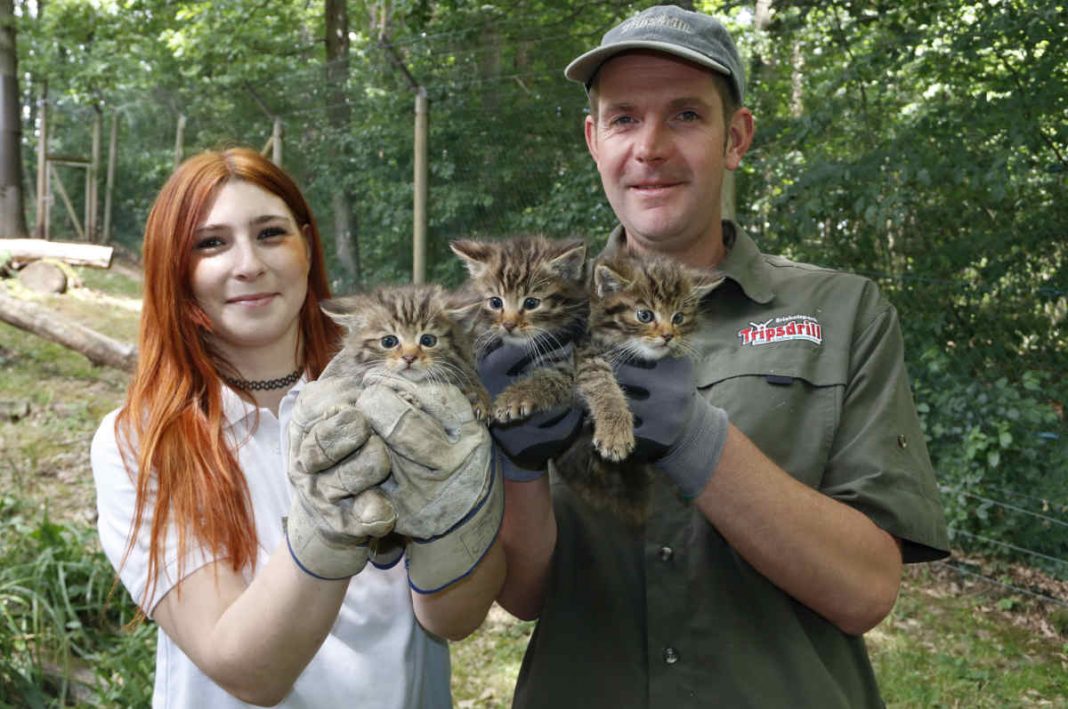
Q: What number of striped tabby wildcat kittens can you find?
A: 3